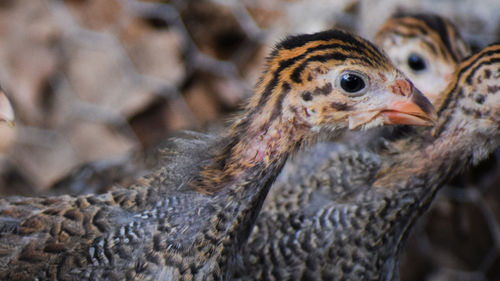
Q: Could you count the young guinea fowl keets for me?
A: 3